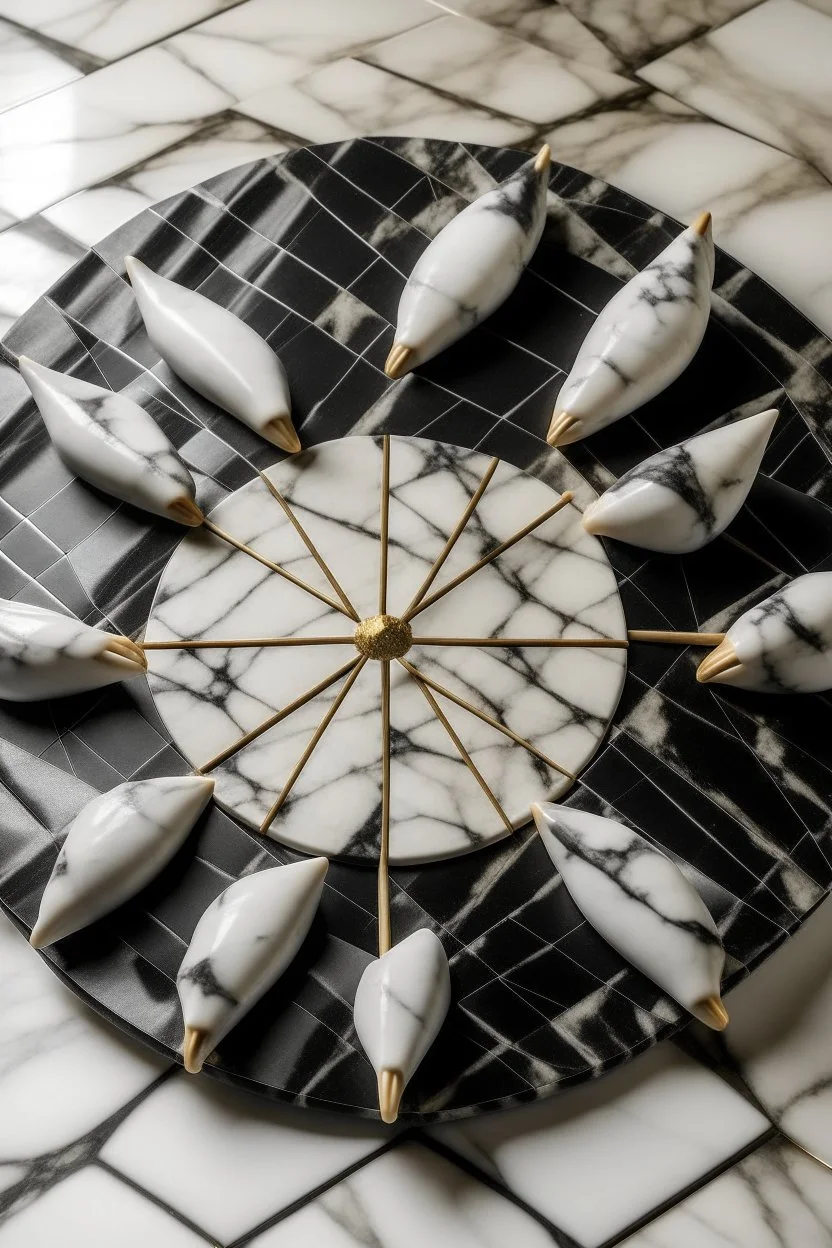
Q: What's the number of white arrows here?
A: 11